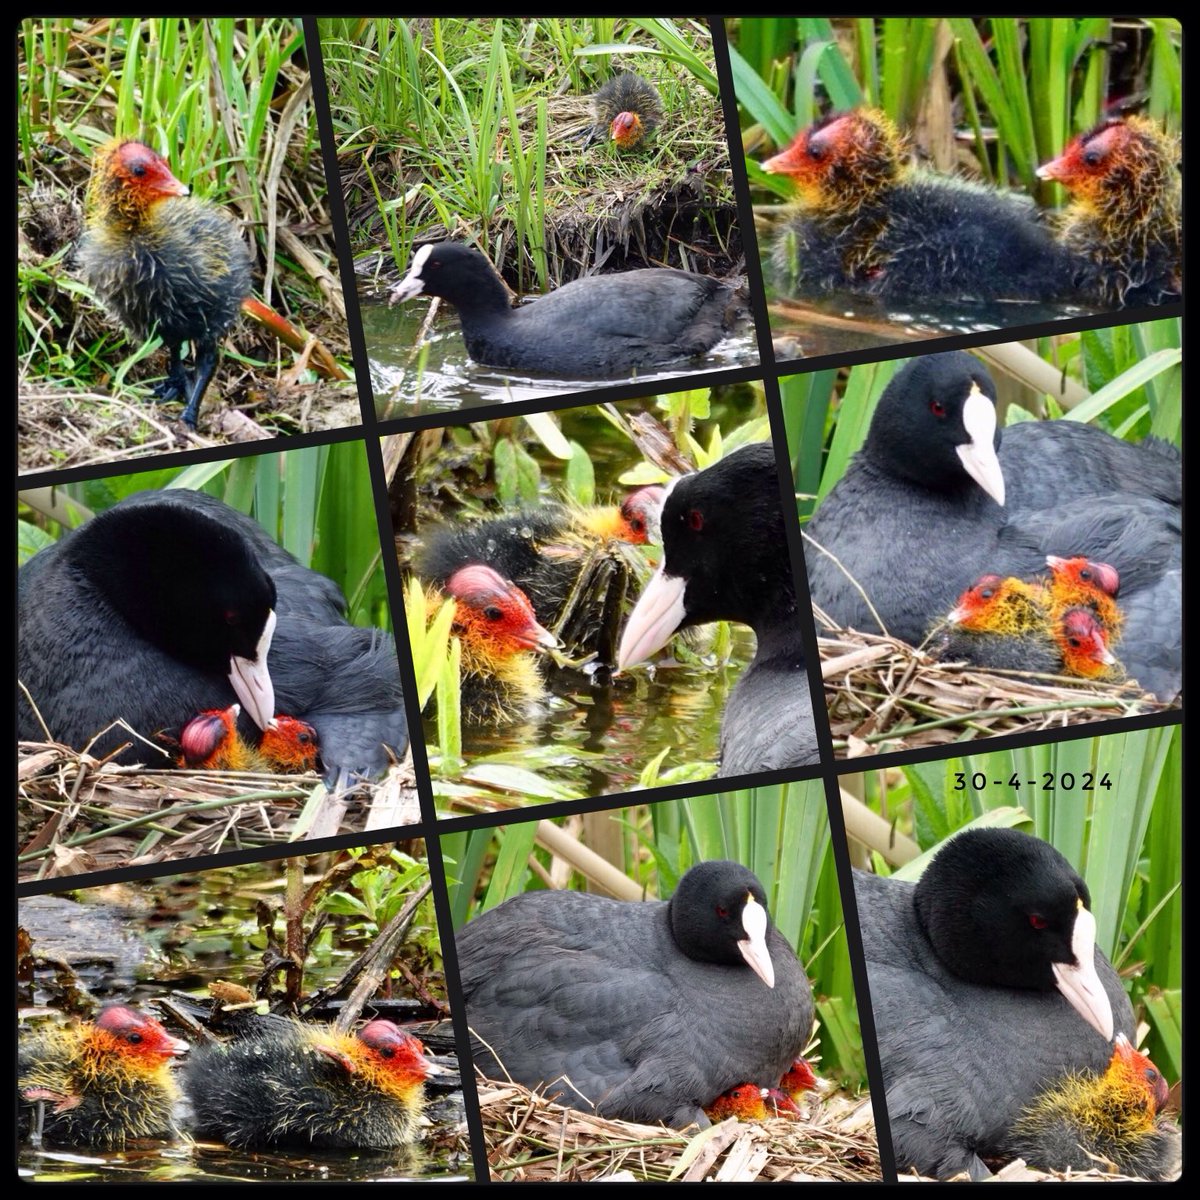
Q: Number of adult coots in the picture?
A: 6